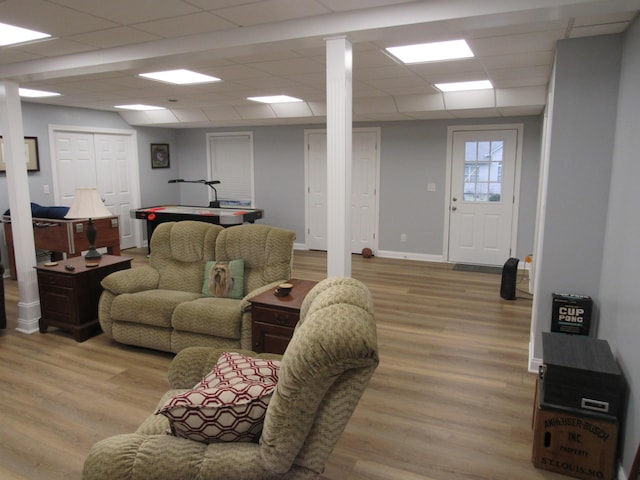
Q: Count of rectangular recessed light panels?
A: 7